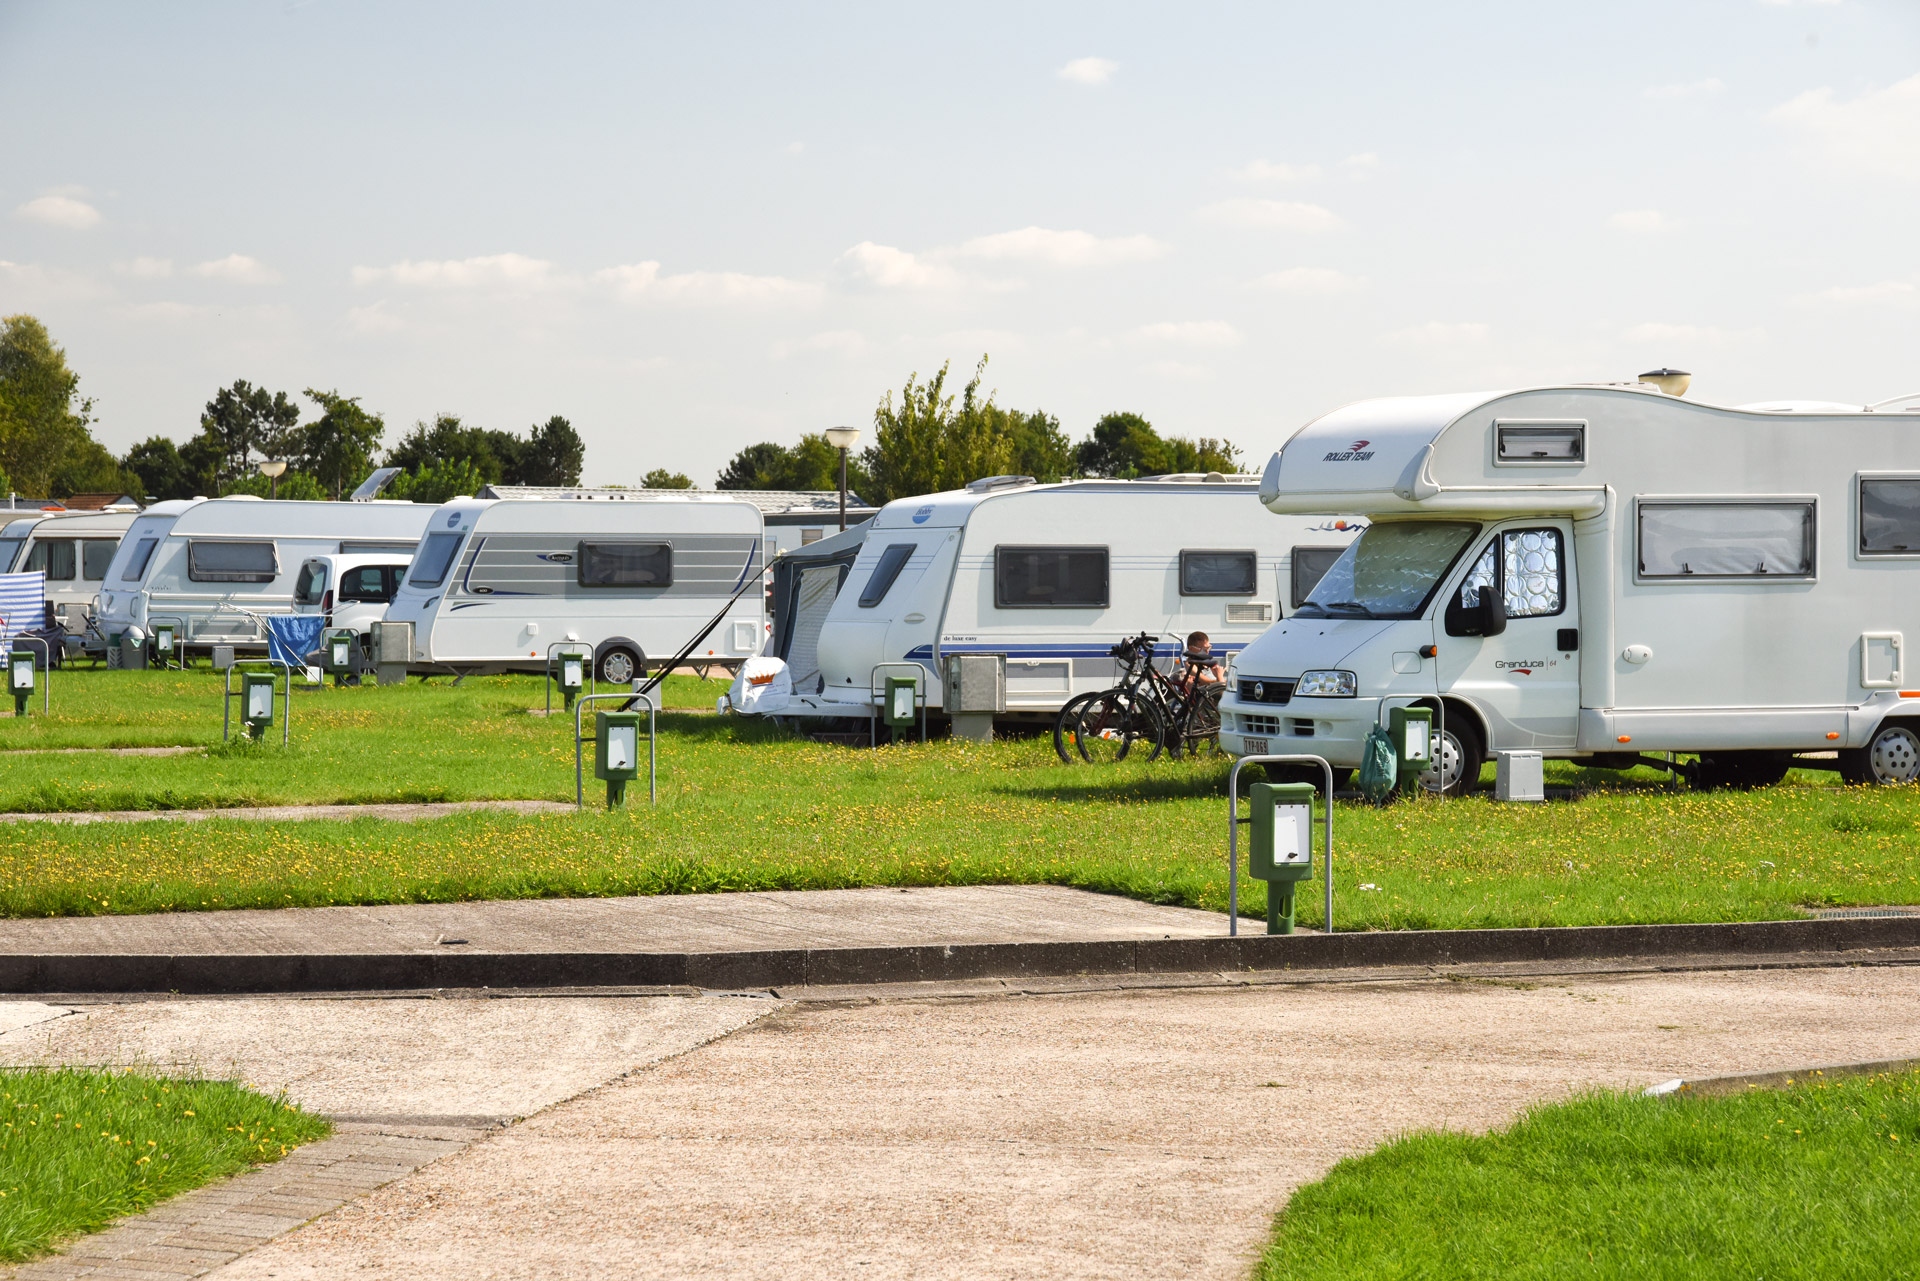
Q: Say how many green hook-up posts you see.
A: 9